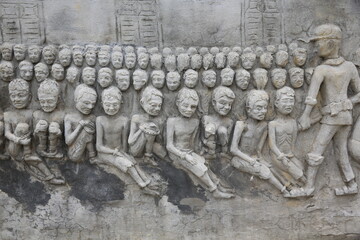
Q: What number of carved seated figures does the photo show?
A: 9